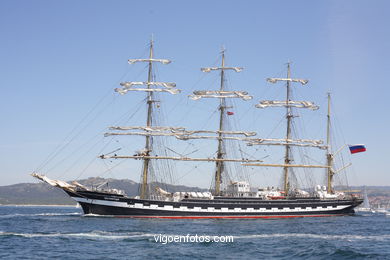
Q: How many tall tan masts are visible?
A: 4